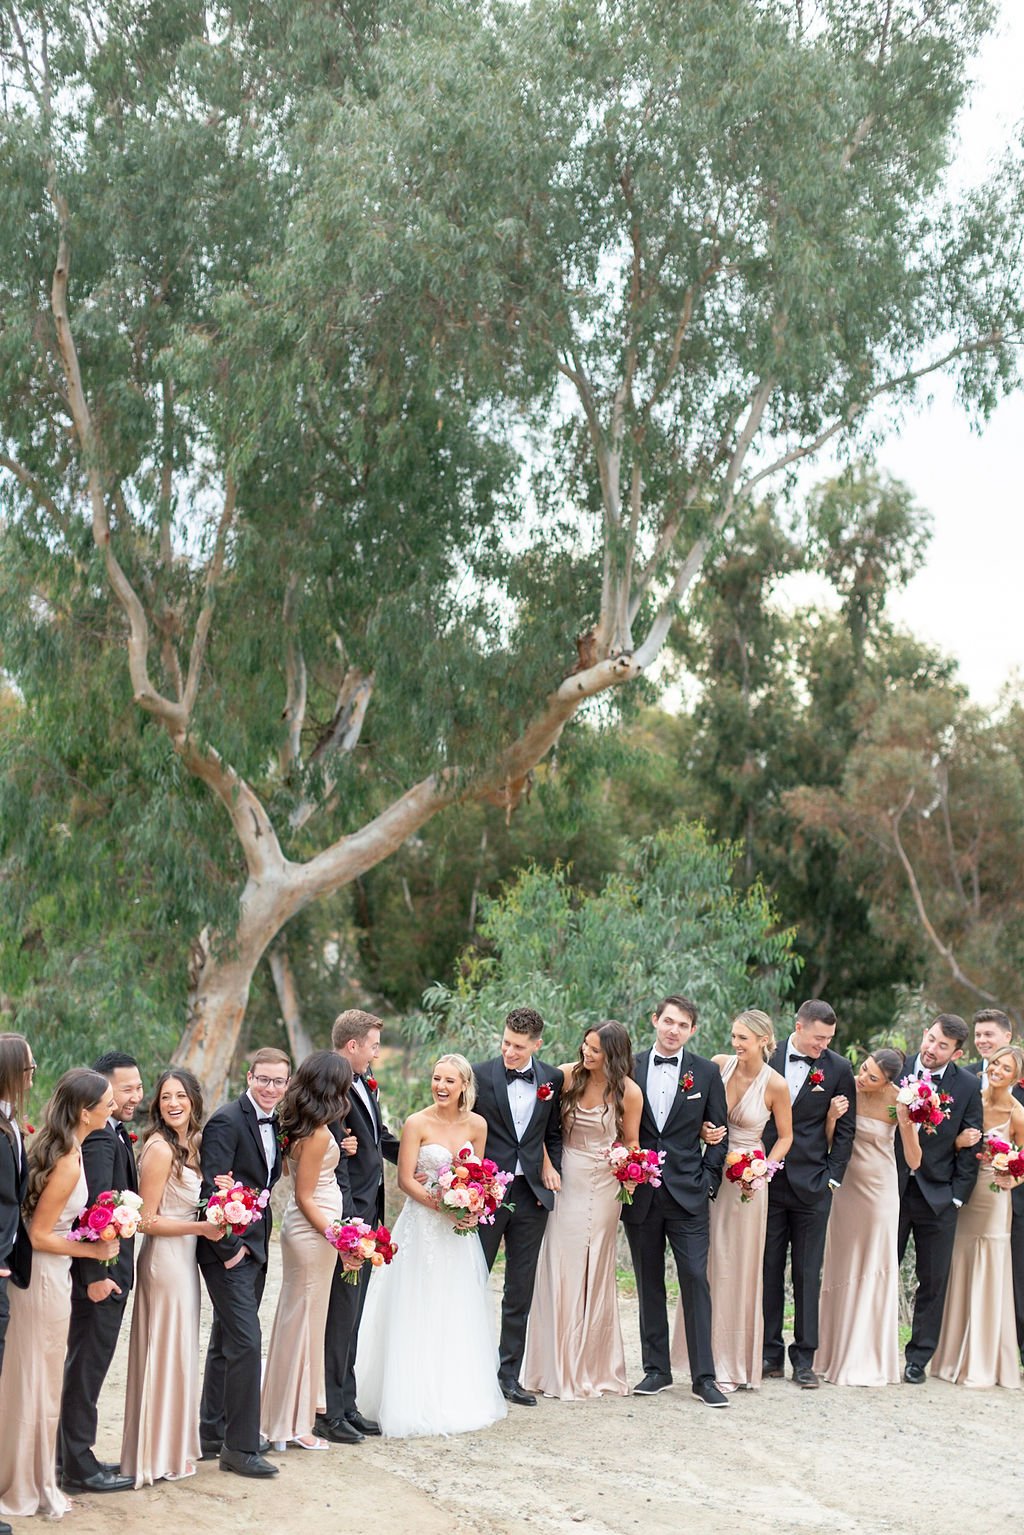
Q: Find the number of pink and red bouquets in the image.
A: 8